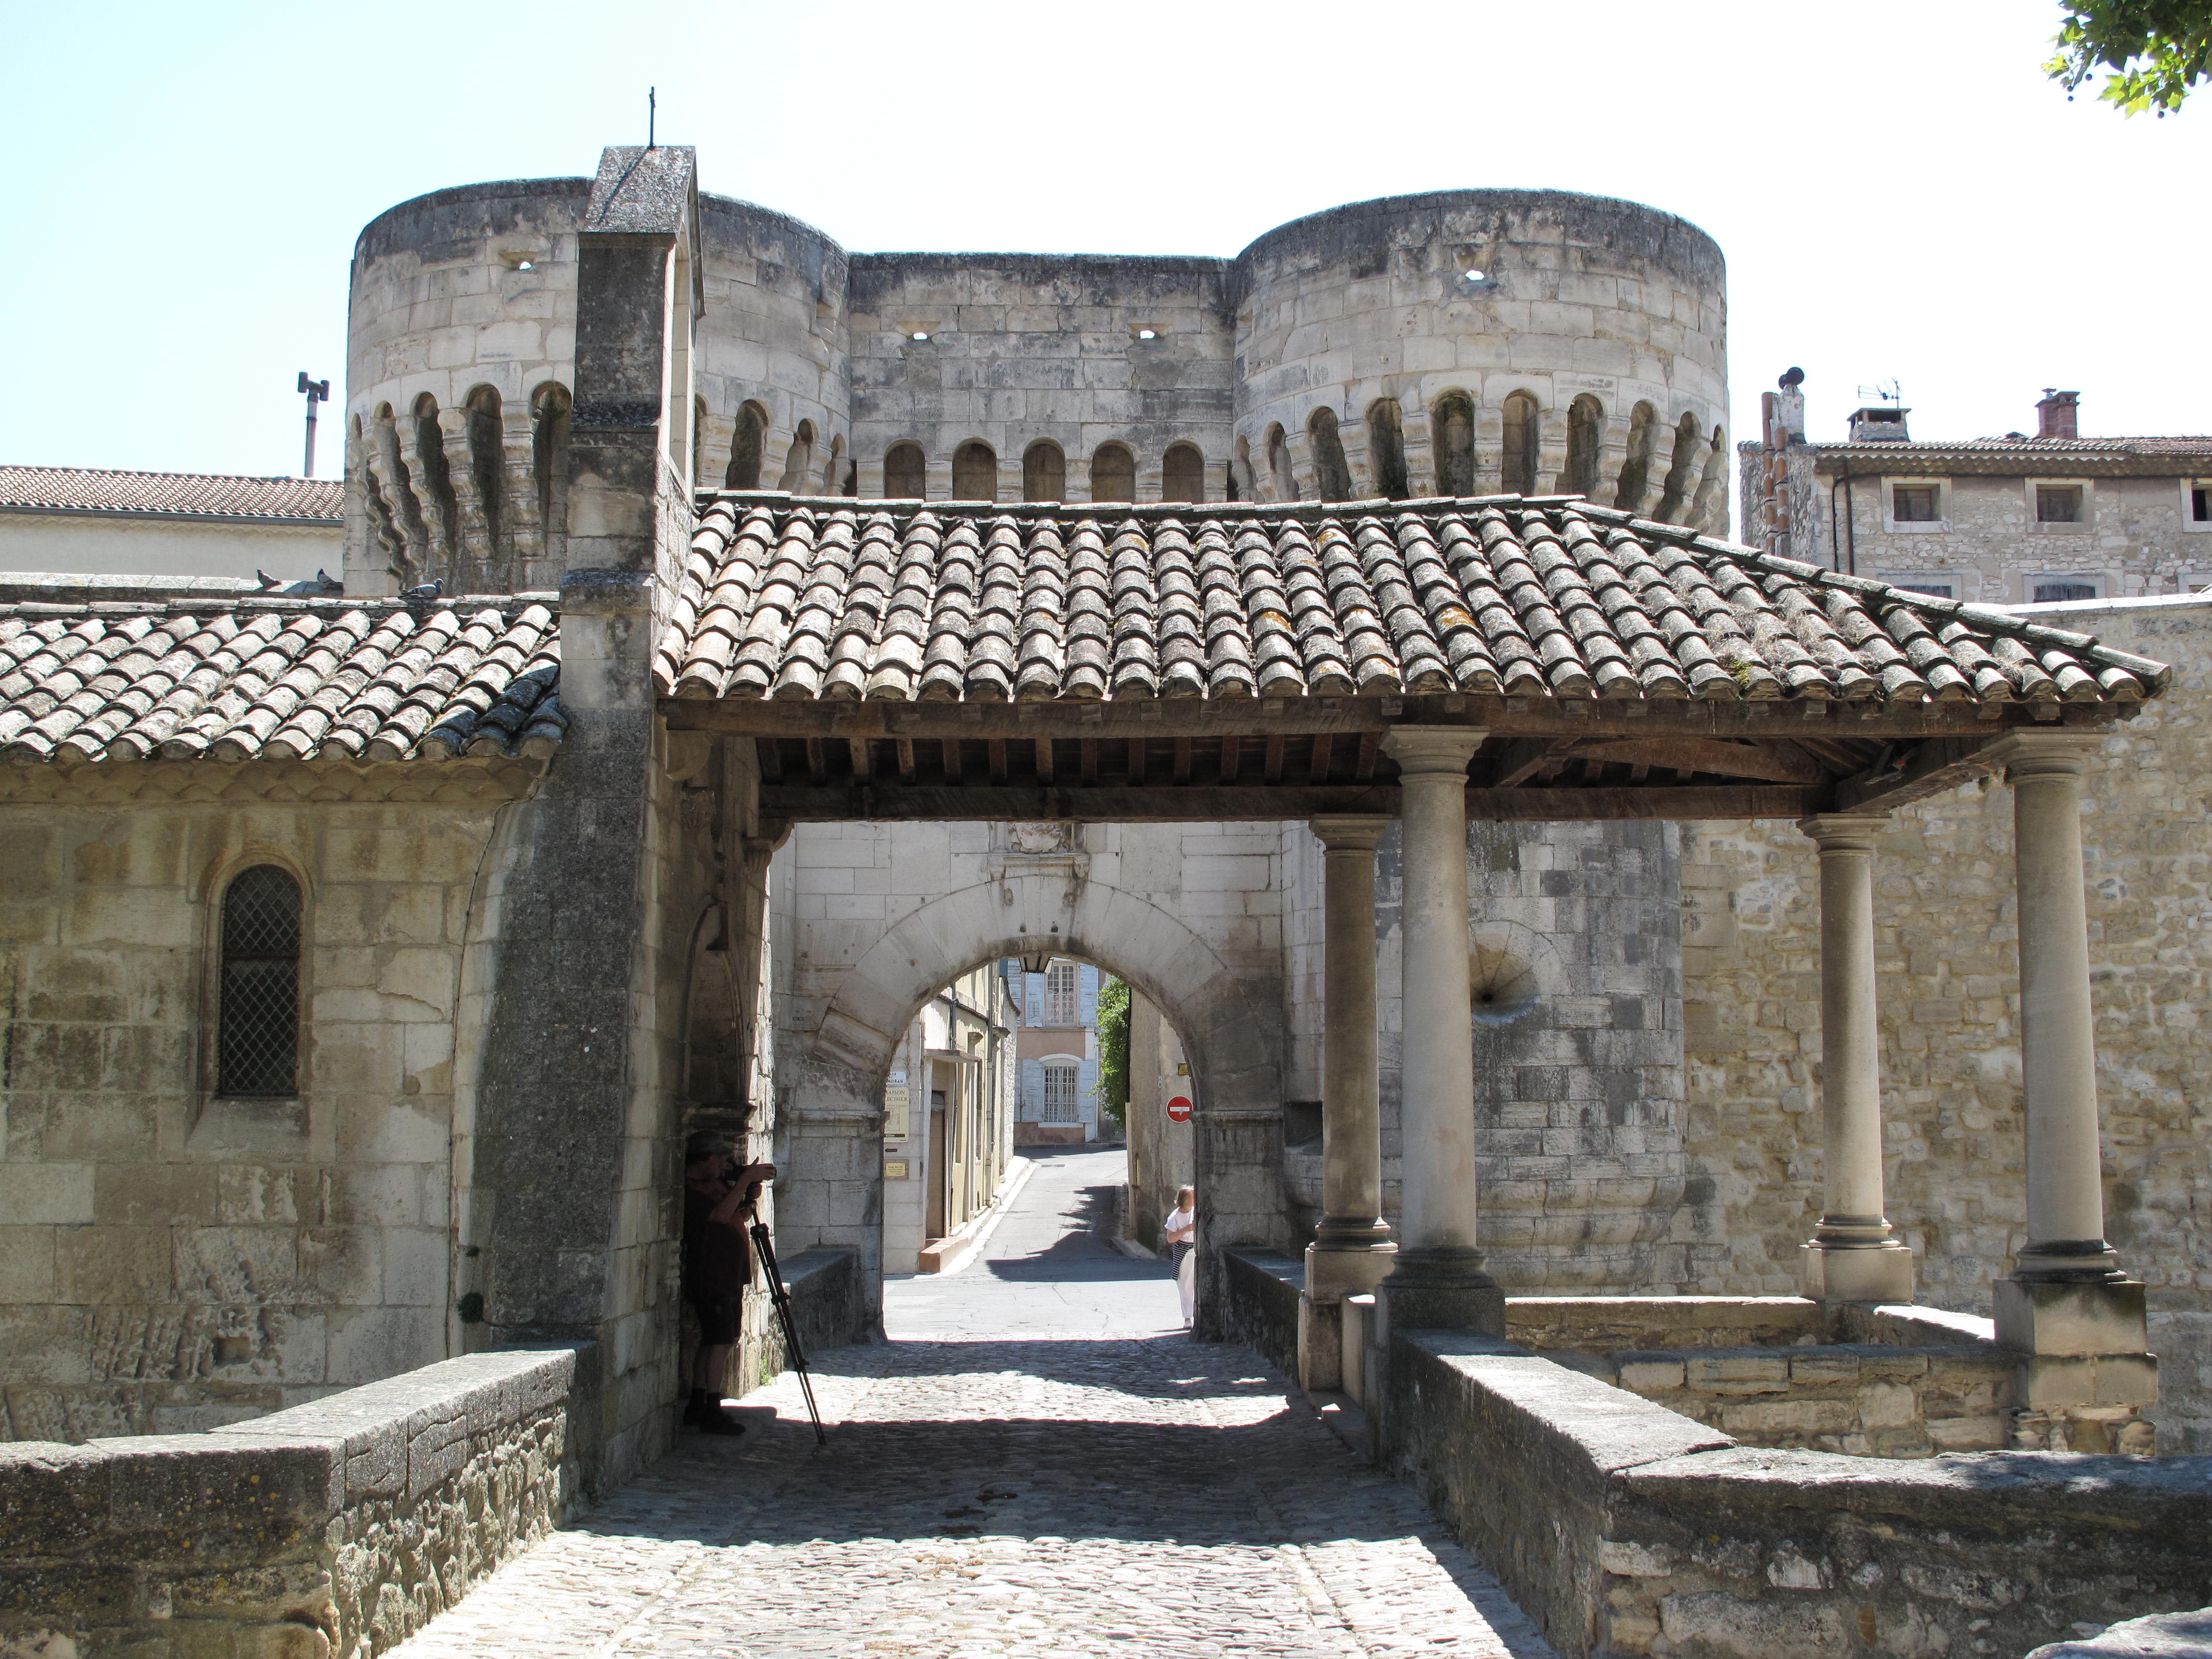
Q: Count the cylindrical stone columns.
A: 4